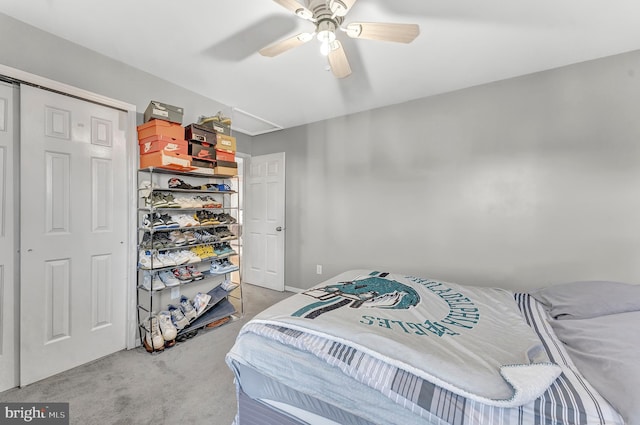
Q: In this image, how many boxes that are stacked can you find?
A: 11